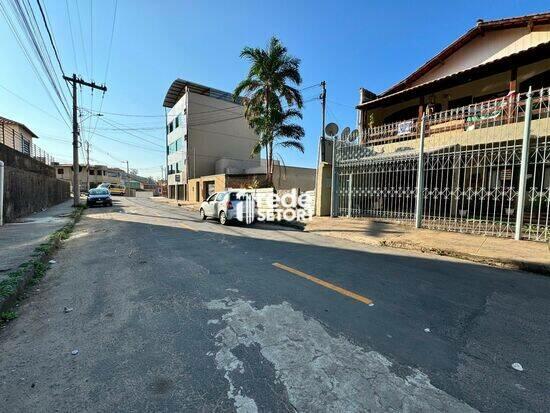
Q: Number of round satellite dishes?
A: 3